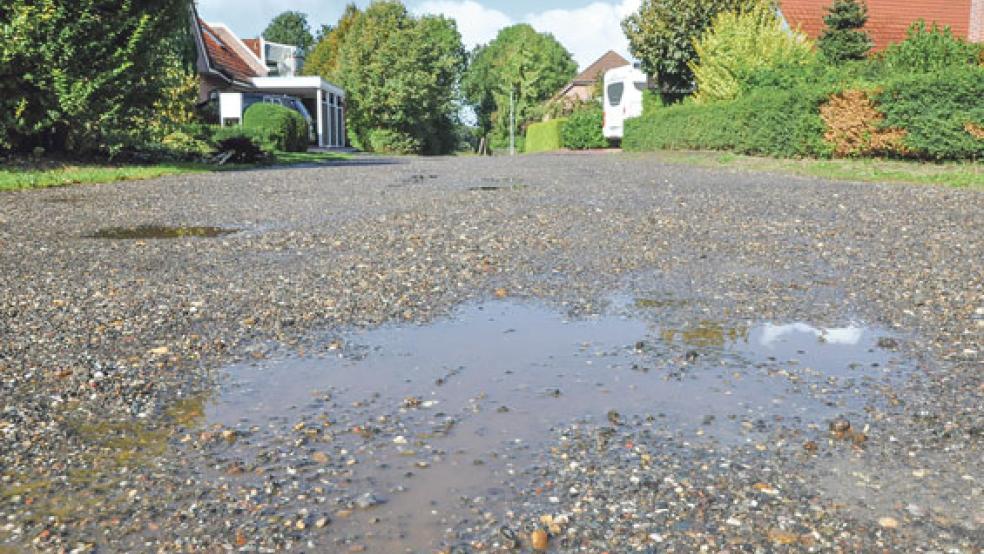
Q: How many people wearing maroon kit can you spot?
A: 0